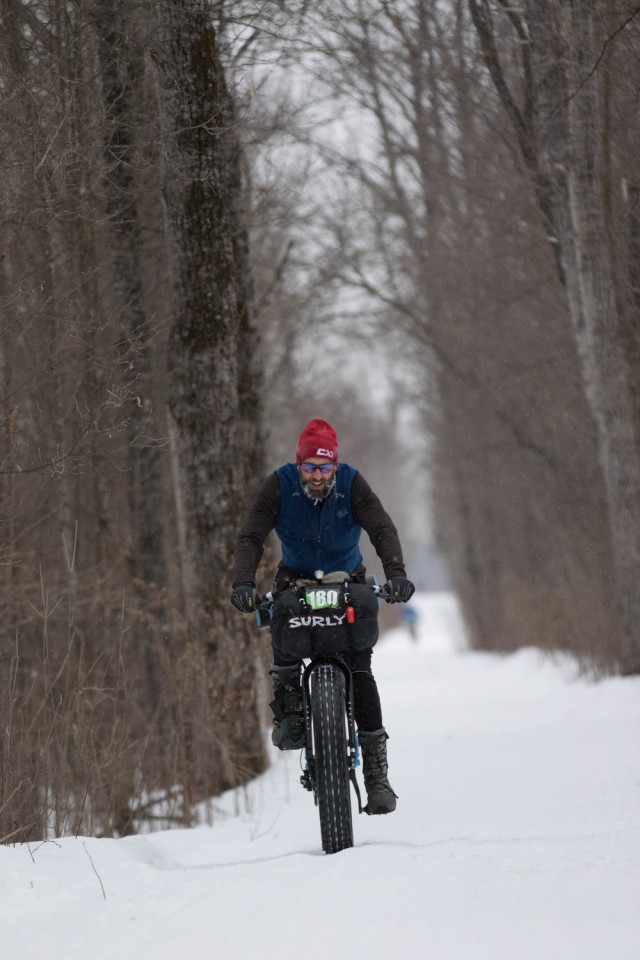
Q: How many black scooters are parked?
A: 0